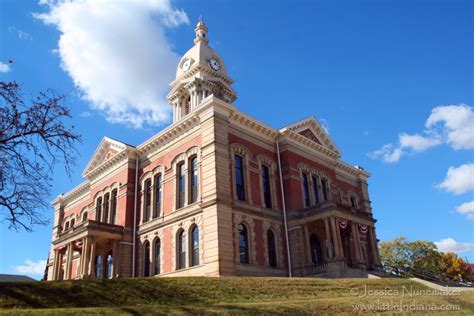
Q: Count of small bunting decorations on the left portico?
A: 2